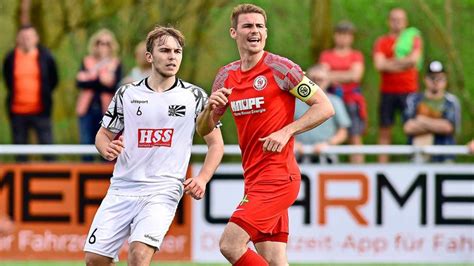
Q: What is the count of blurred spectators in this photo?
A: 7